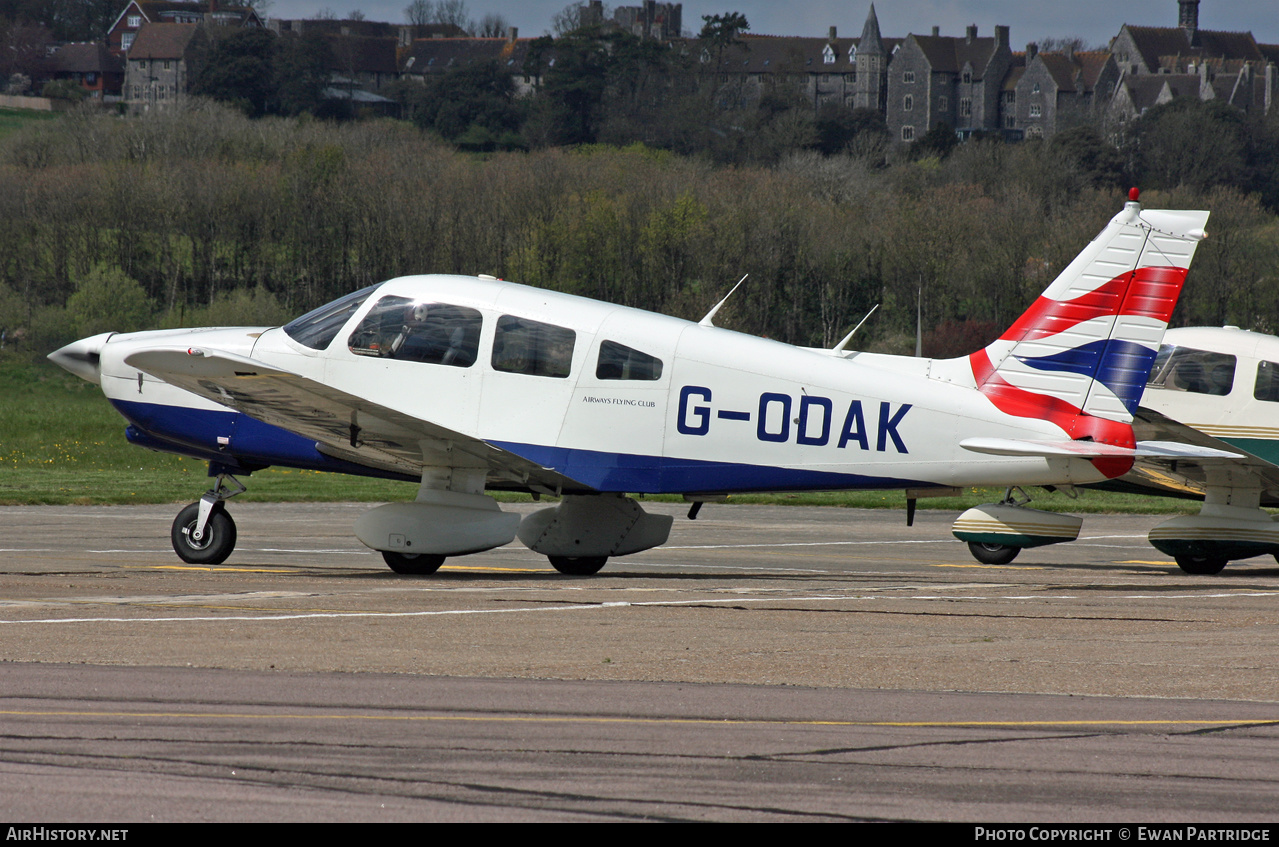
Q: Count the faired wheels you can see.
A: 4